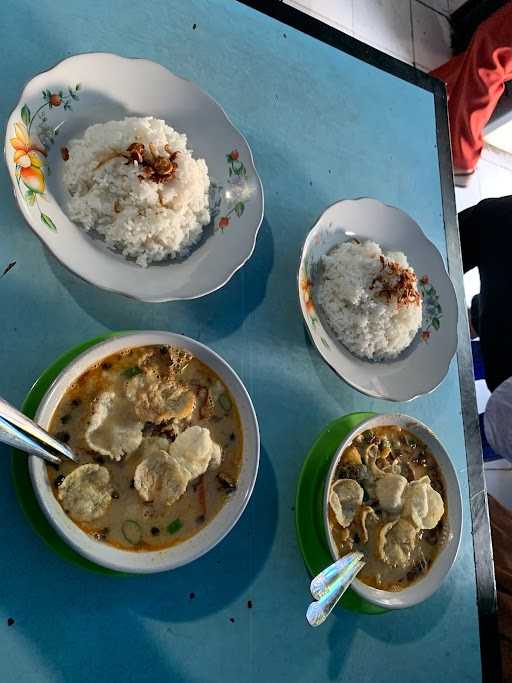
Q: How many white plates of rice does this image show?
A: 2